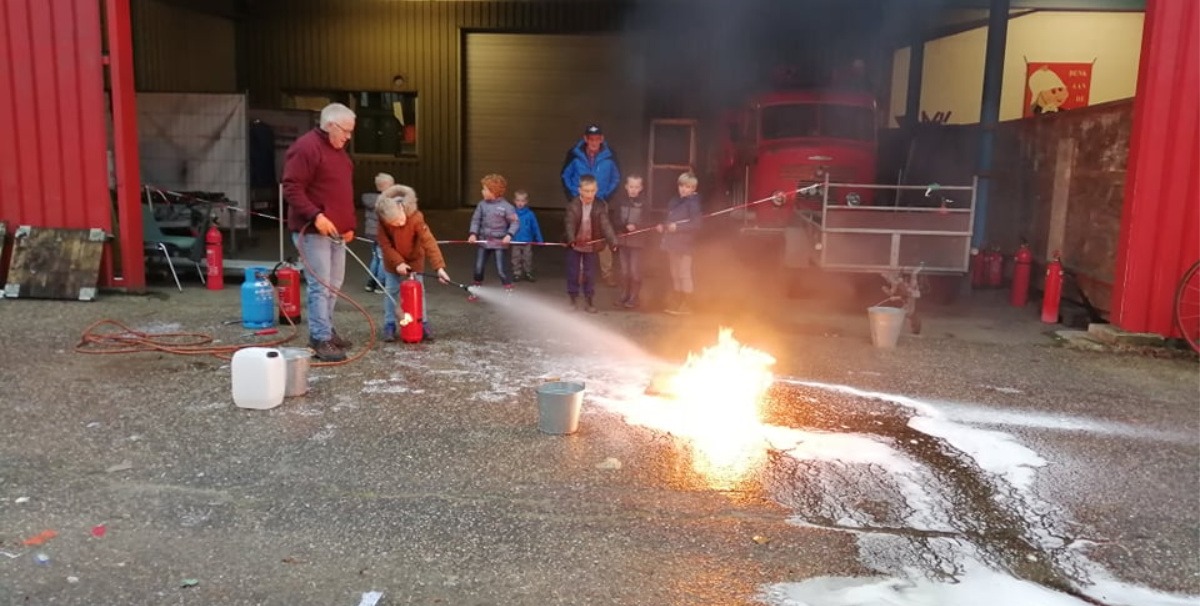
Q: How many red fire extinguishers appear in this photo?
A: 7